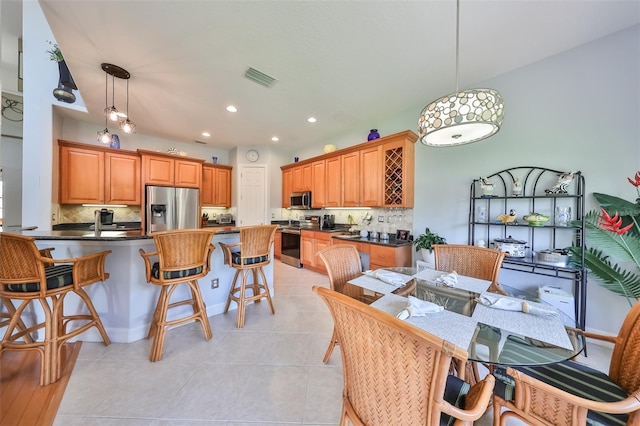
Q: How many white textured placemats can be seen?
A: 4